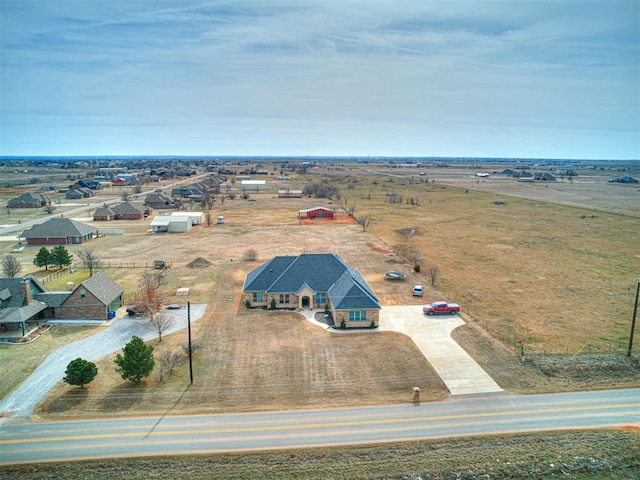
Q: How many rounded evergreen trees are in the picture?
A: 4